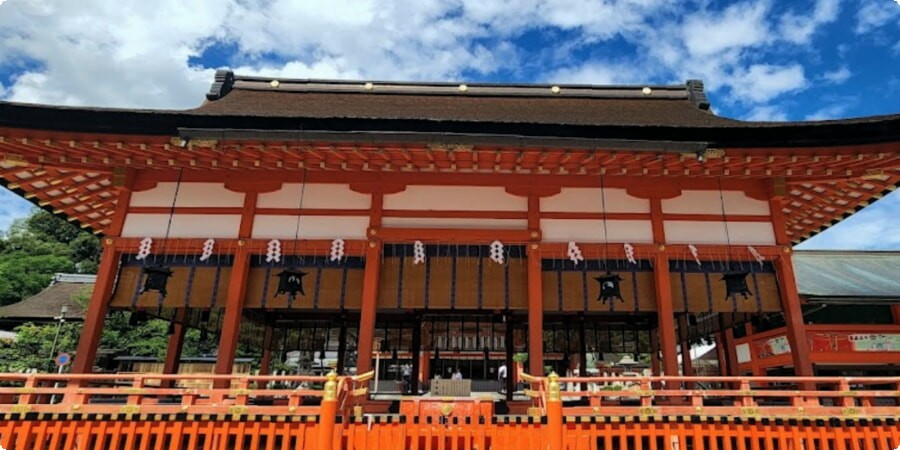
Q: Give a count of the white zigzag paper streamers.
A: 10